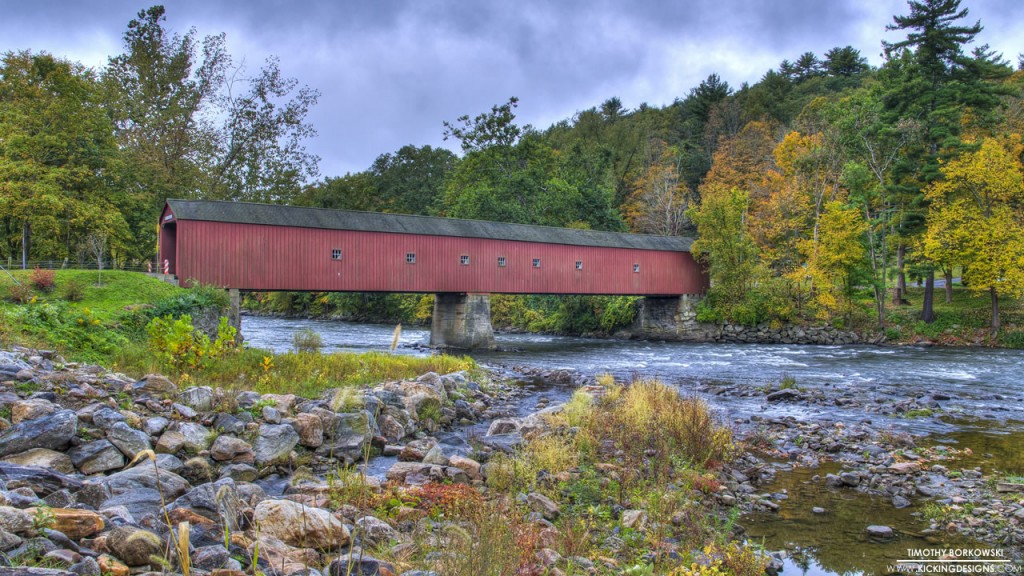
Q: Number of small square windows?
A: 7